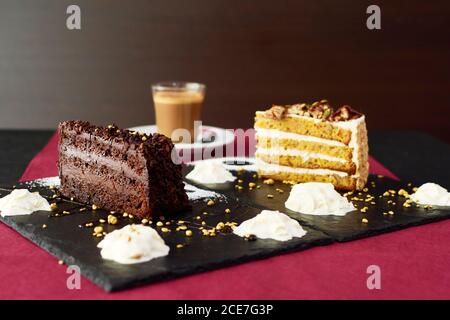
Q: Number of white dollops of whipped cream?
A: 6